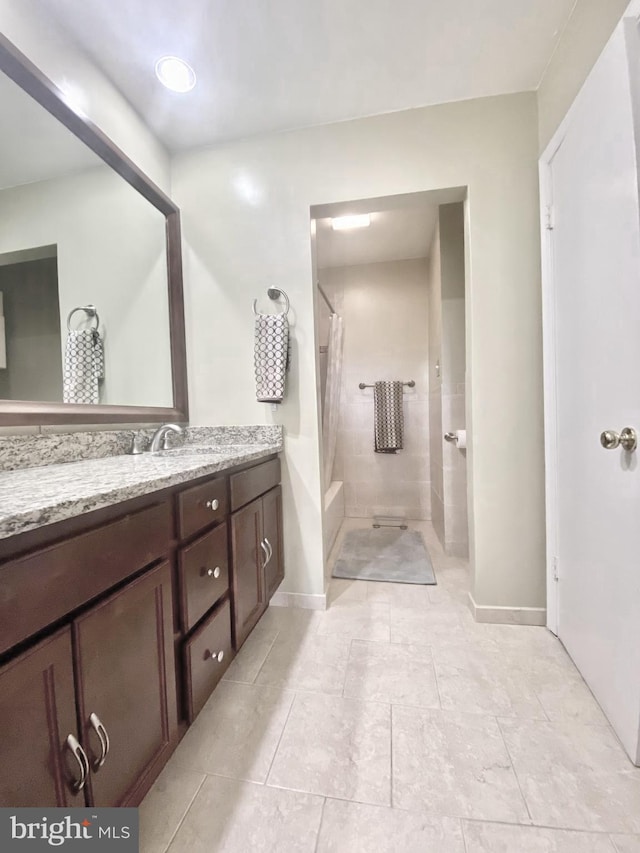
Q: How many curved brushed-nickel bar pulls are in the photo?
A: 4